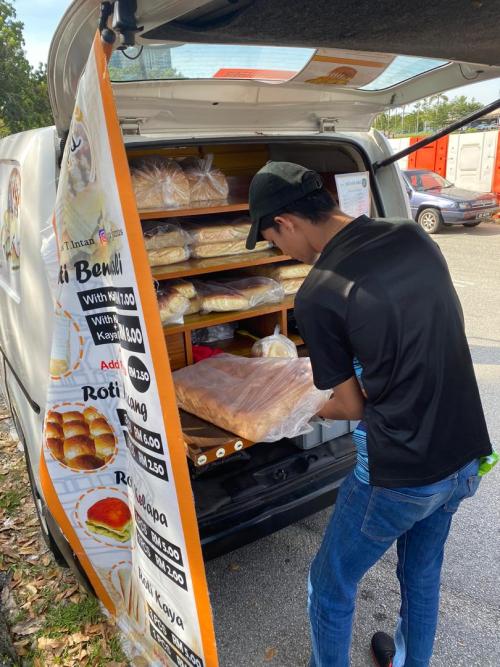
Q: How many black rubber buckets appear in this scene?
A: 0